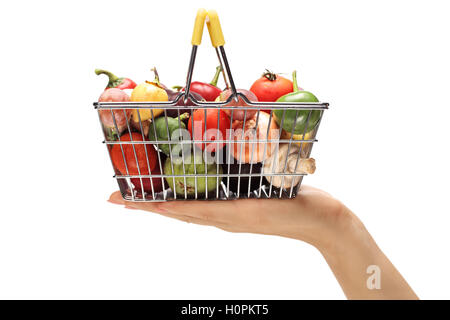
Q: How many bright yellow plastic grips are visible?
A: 2